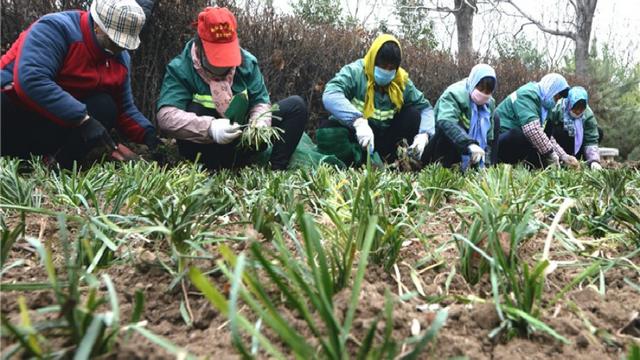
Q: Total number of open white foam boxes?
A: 0